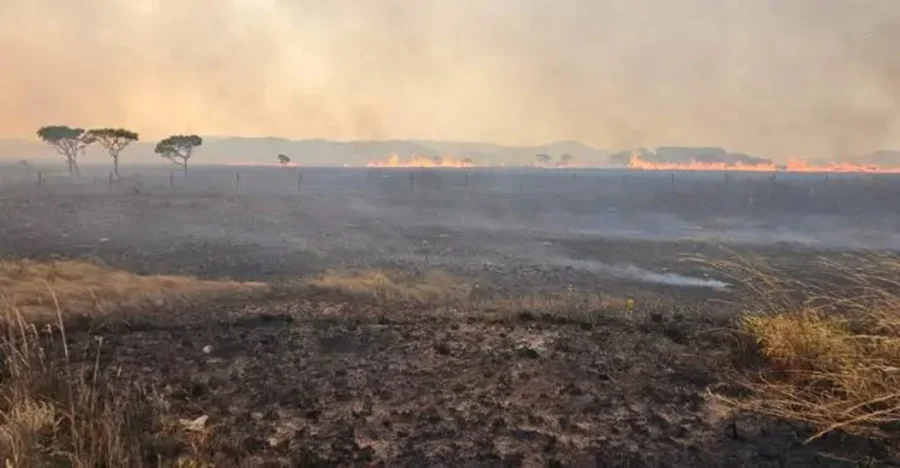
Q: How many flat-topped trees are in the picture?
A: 3